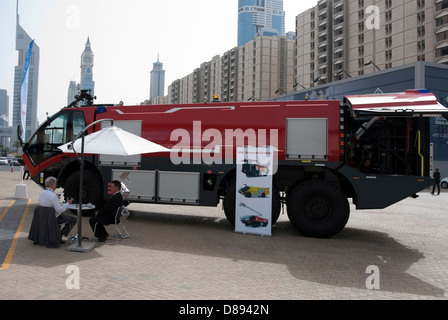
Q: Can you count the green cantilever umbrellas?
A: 0